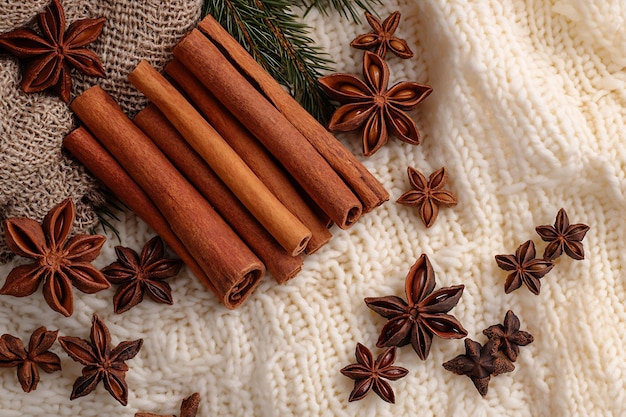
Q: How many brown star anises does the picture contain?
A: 15